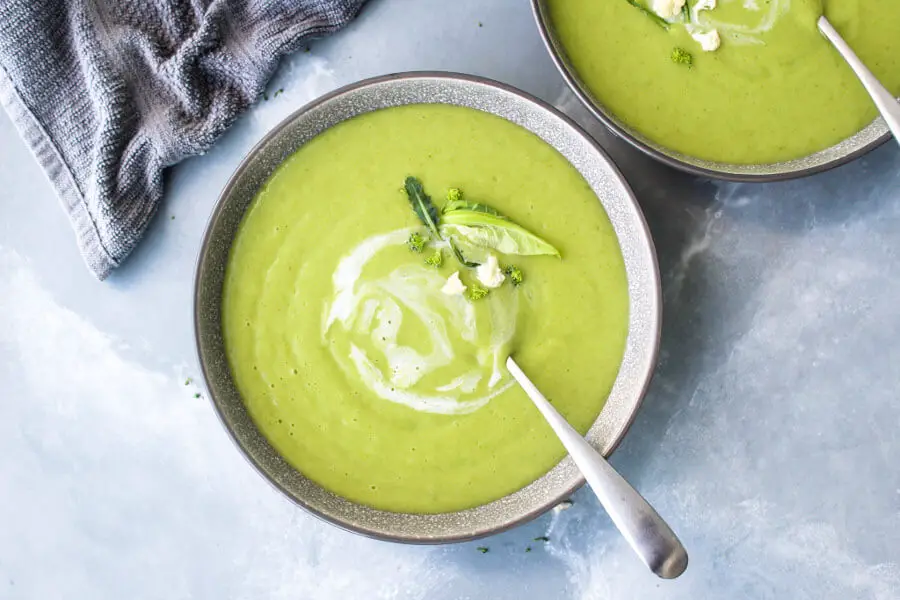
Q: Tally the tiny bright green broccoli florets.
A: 6